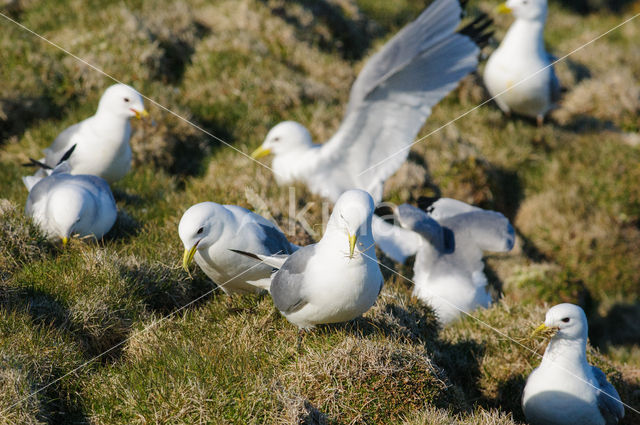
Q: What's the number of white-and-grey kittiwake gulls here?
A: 8